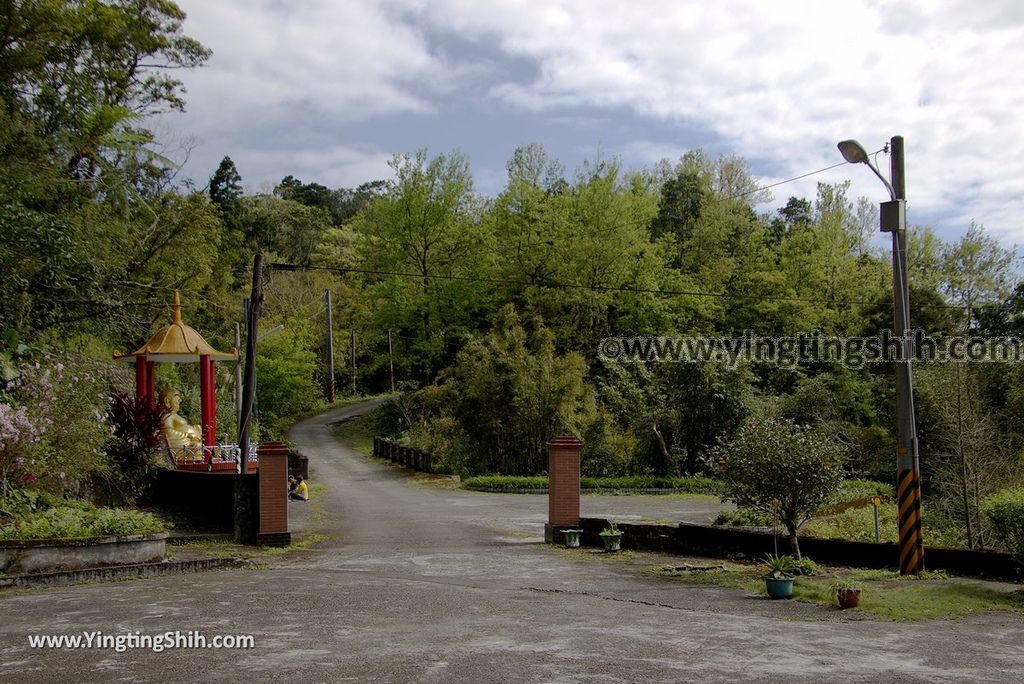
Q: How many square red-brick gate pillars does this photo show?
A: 2